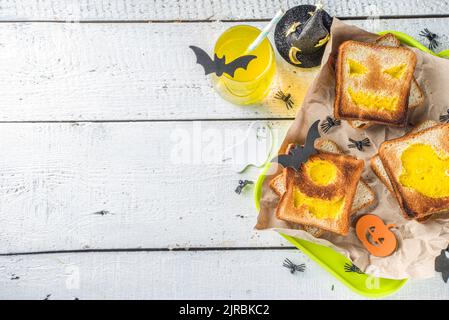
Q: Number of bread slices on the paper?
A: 6